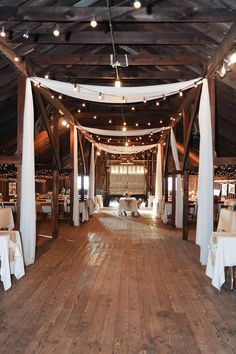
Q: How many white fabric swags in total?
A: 3